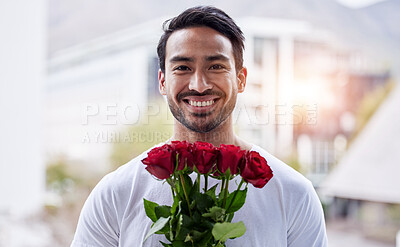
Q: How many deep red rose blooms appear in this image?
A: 5